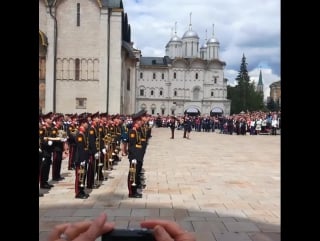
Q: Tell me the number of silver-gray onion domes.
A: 5